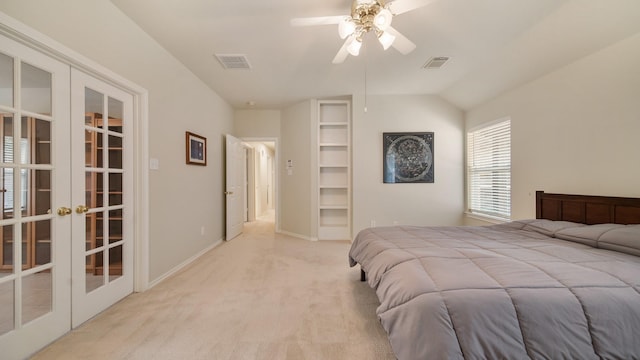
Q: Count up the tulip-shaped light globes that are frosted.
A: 4